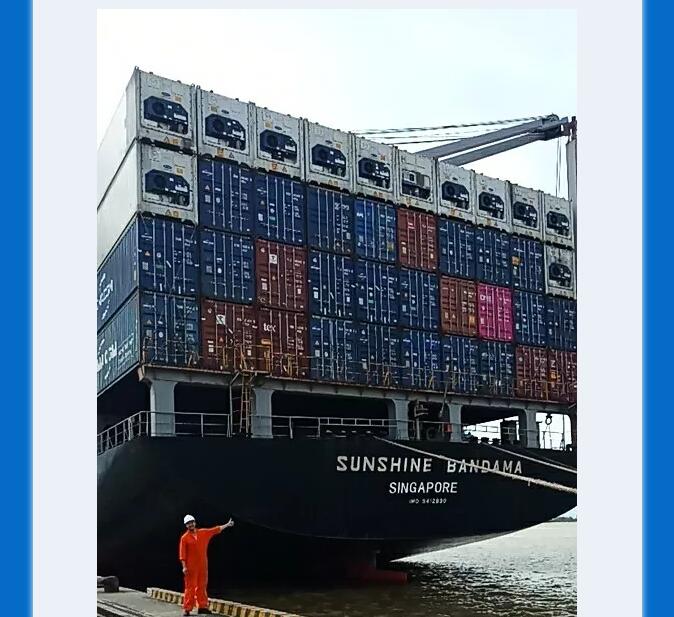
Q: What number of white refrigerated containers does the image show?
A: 12